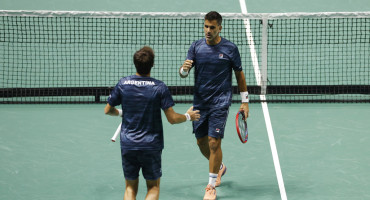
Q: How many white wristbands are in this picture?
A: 4